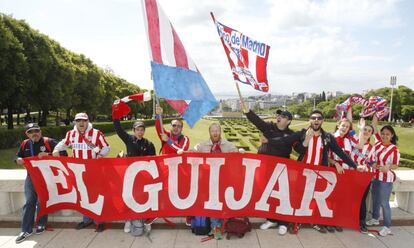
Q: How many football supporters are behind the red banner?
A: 10